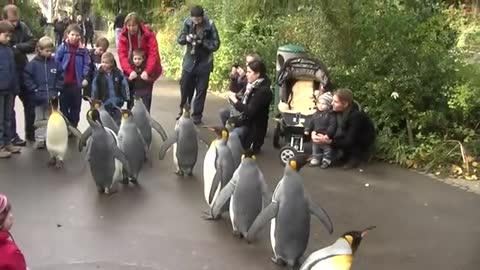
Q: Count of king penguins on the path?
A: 11